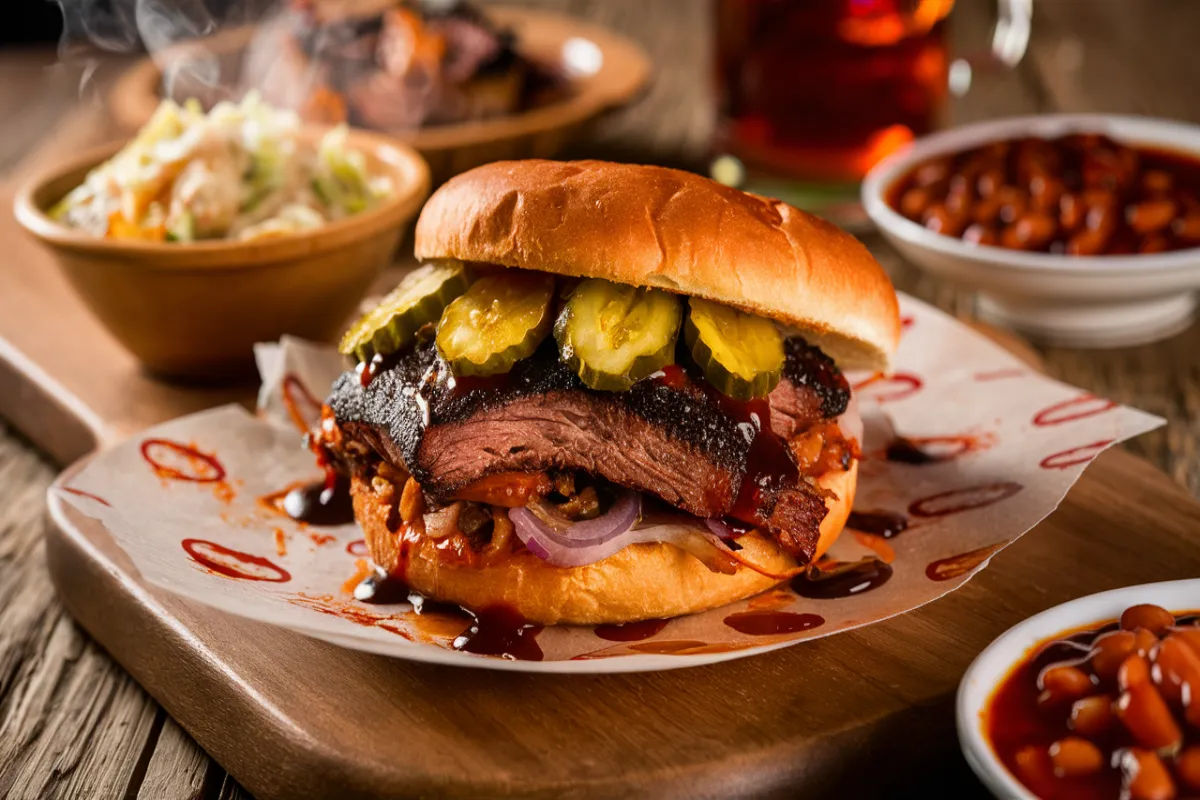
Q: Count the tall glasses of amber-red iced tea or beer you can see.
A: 1